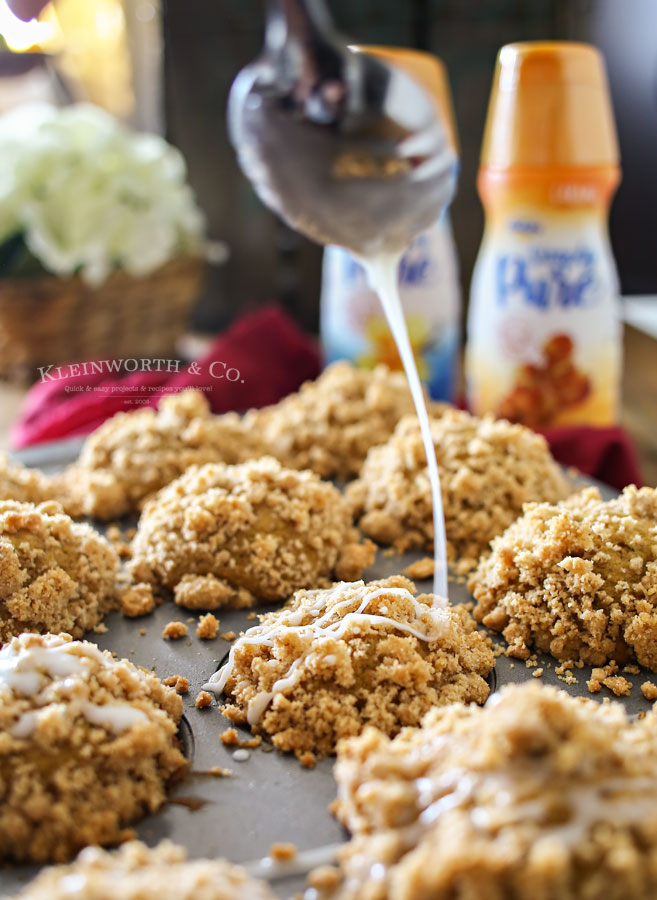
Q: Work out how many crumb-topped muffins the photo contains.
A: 11